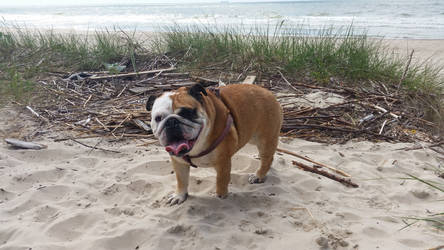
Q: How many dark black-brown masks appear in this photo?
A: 1